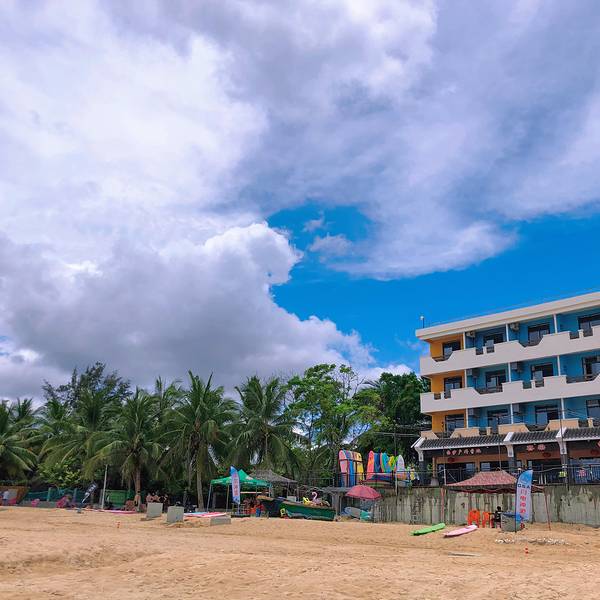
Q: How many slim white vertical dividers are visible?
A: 9